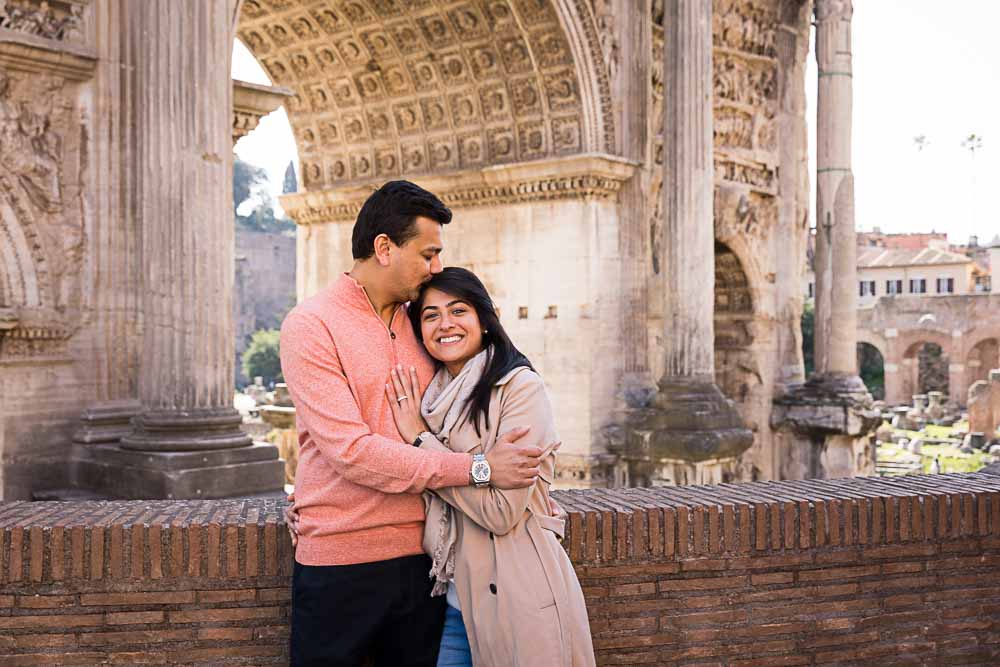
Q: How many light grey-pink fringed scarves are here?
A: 1